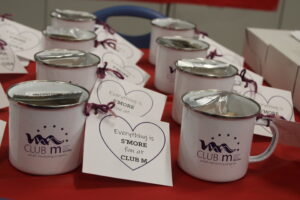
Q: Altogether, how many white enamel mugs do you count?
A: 8